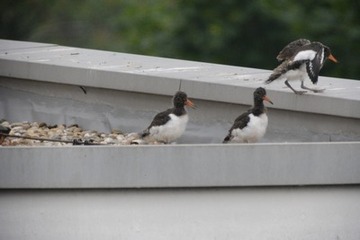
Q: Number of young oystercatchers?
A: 3